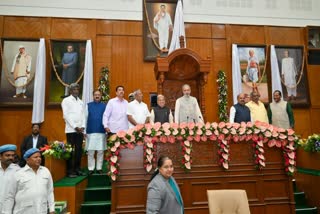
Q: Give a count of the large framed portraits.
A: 5